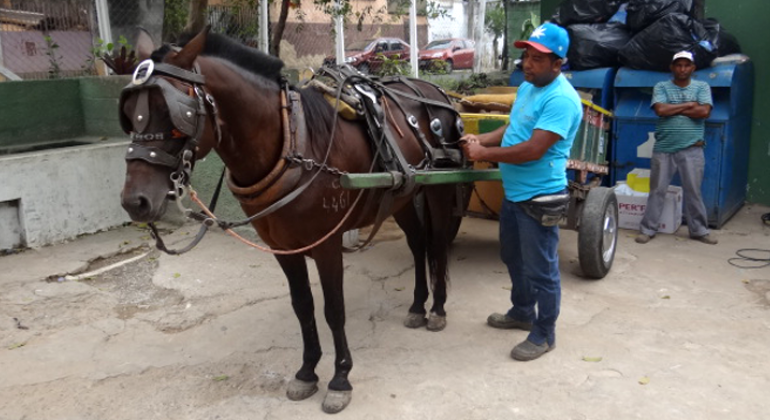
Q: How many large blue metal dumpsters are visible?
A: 2